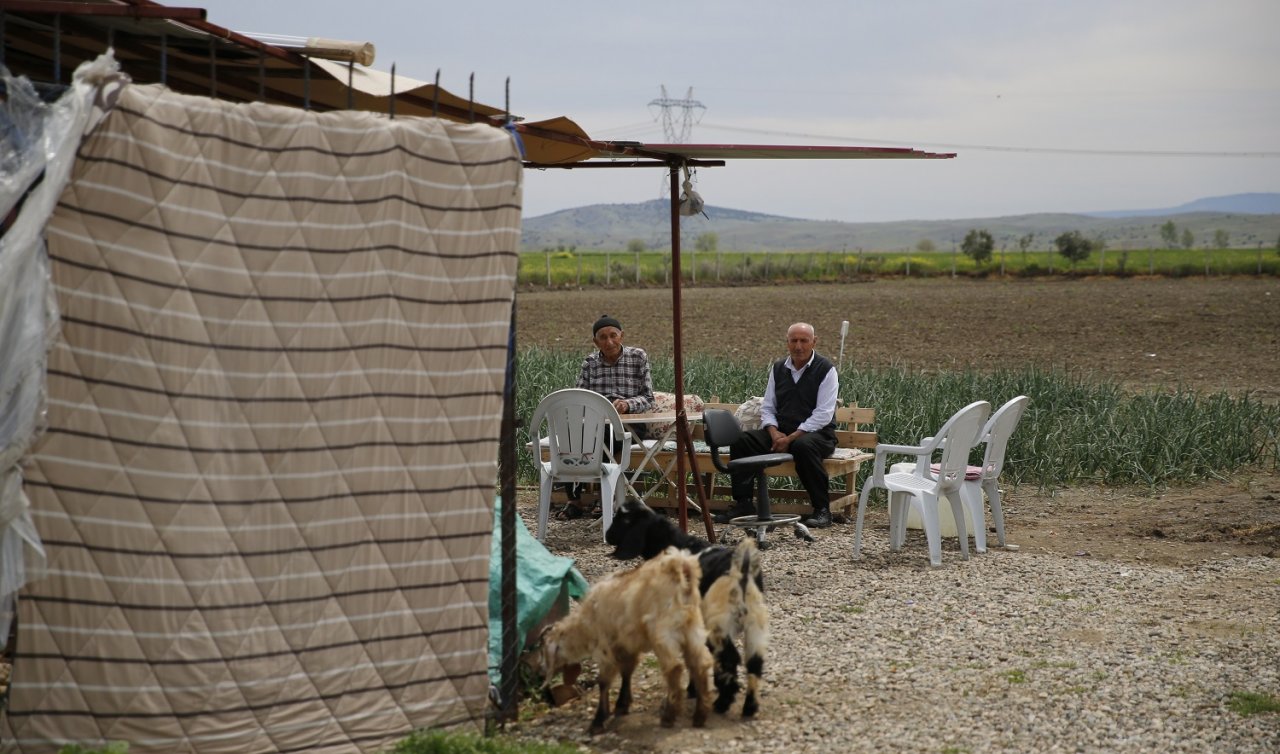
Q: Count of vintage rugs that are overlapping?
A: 0